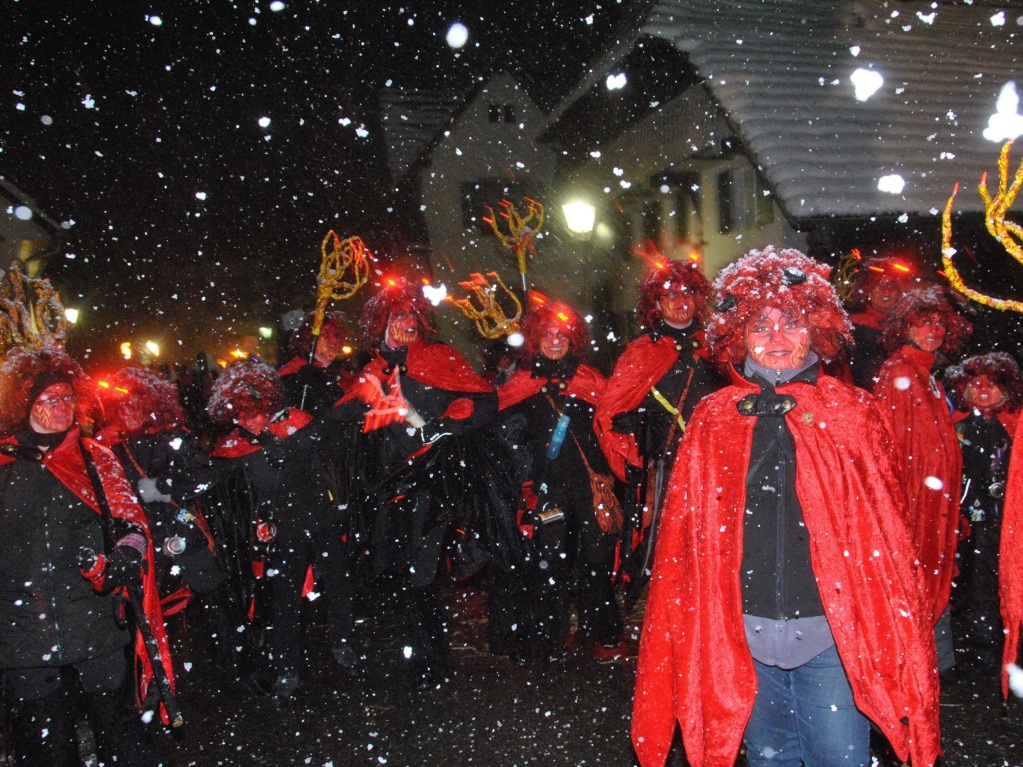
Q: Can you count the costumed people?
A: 11